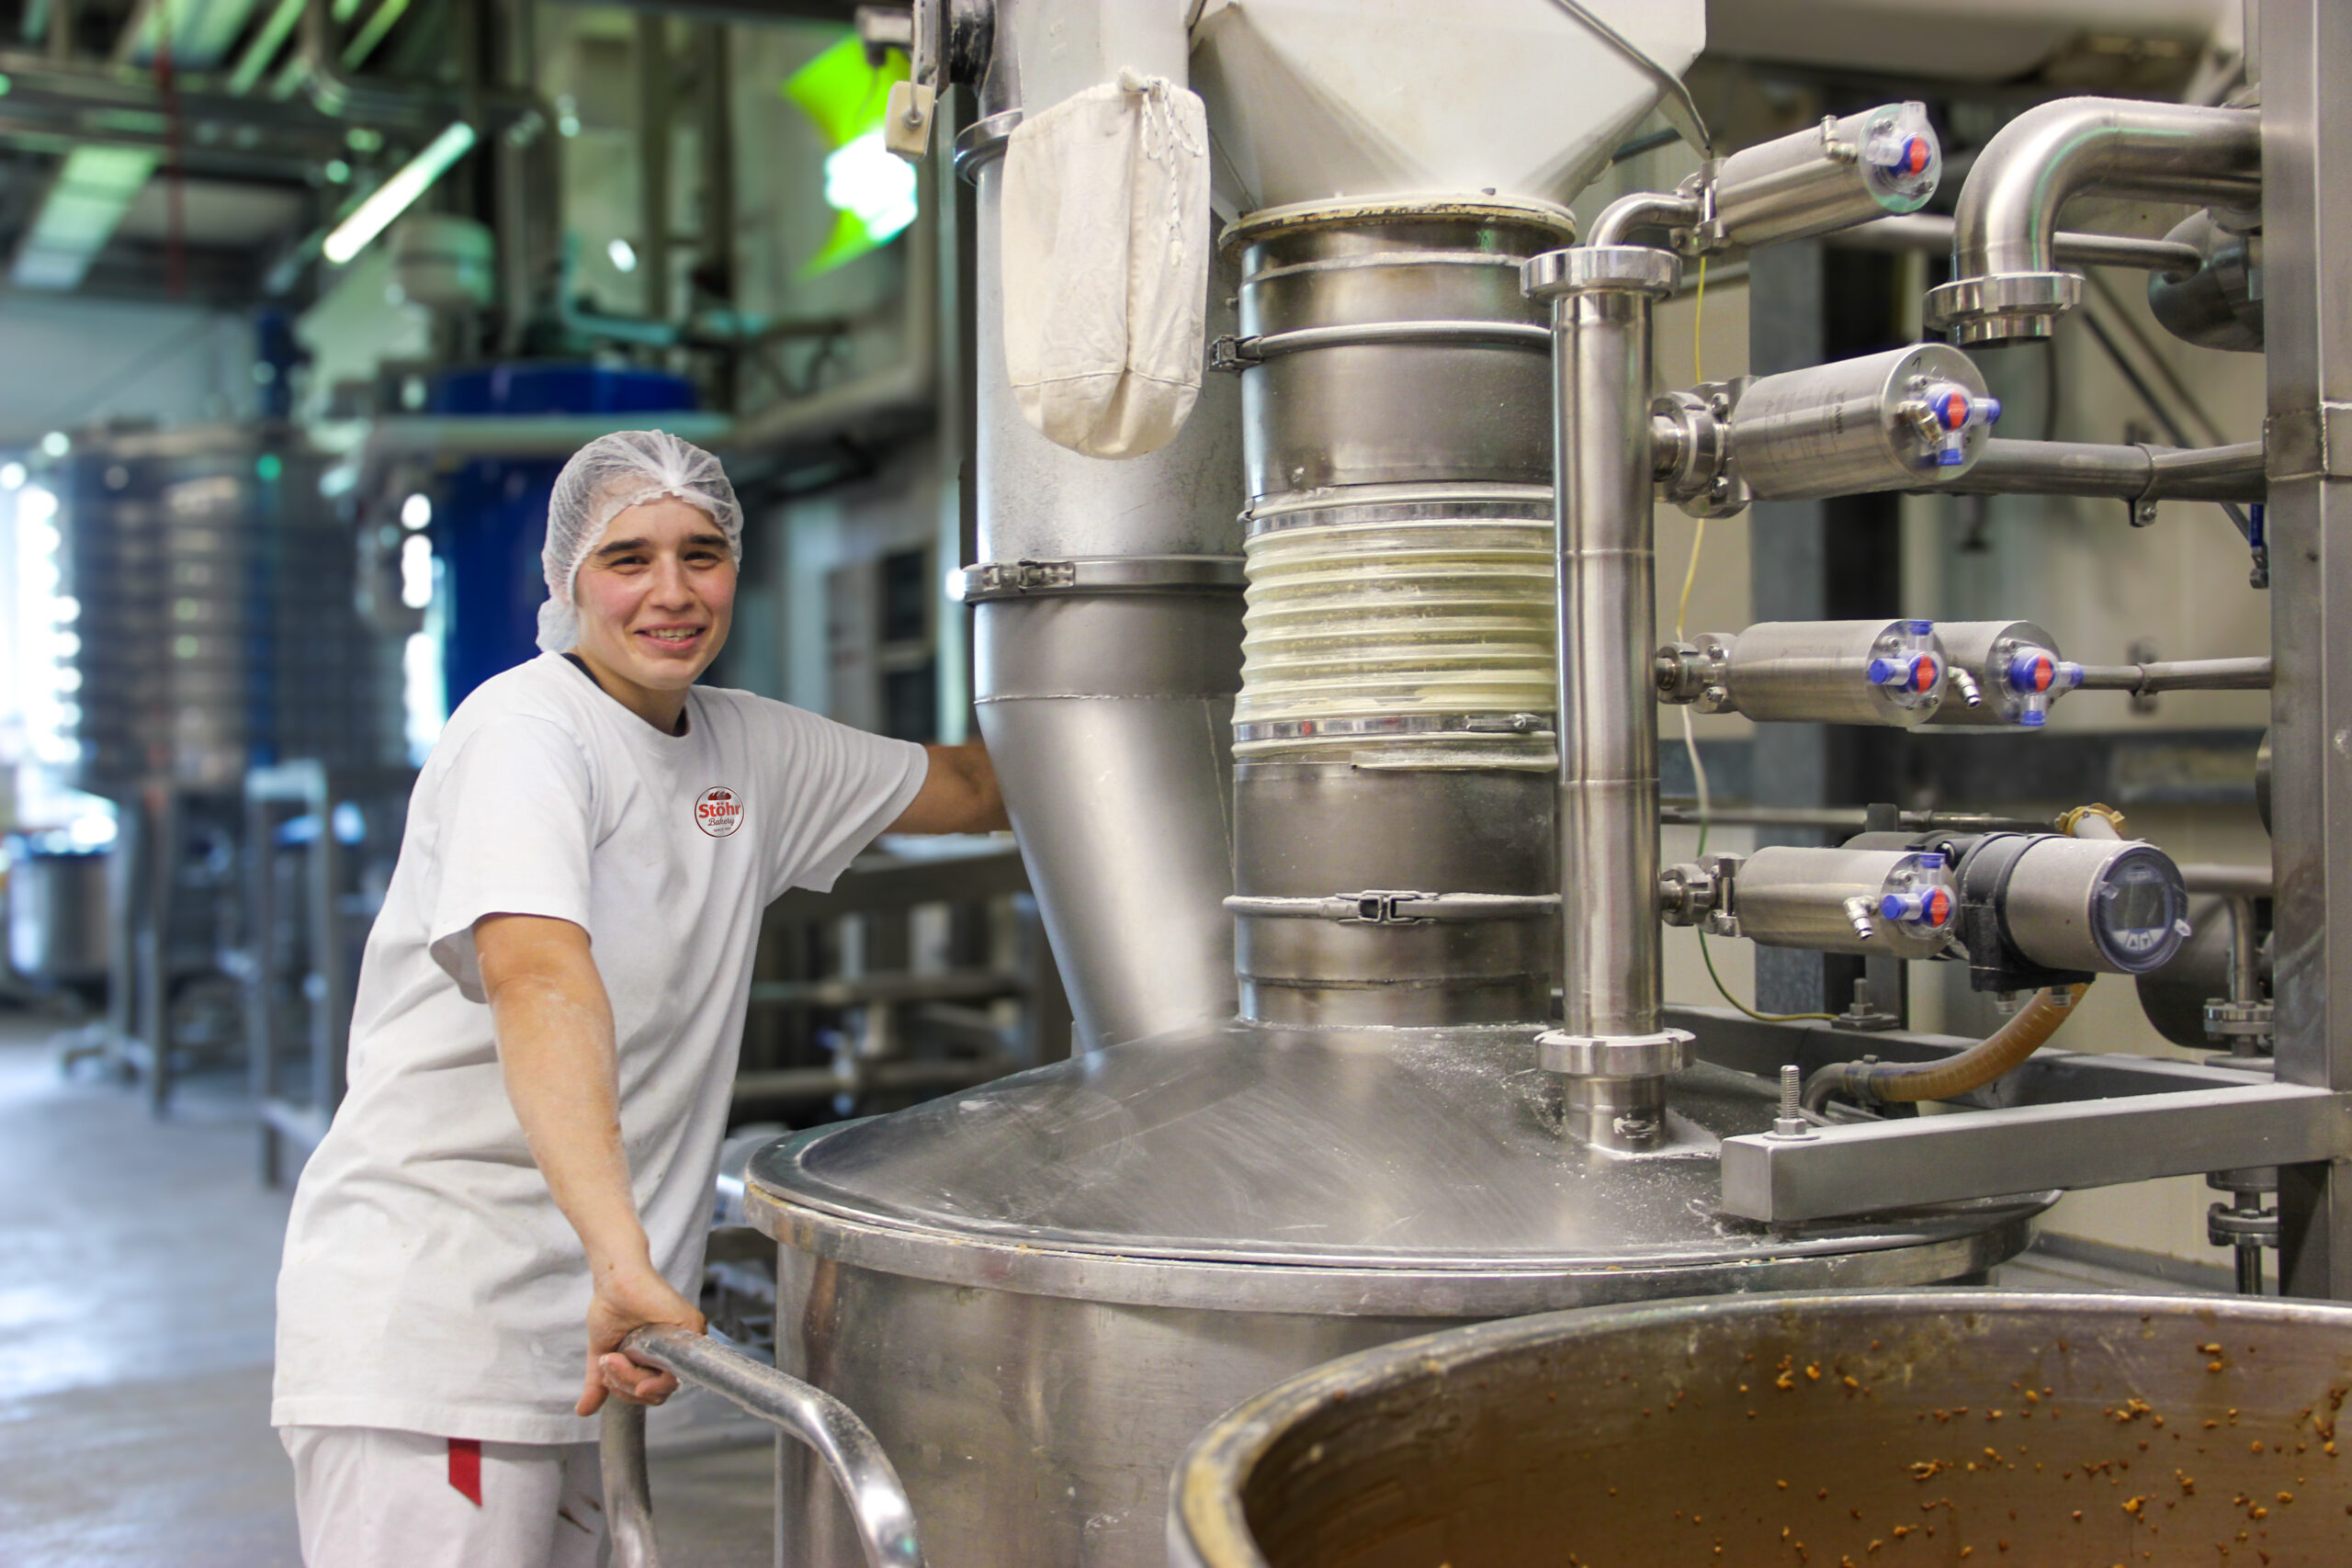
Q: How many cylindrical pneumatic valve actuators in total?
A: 5